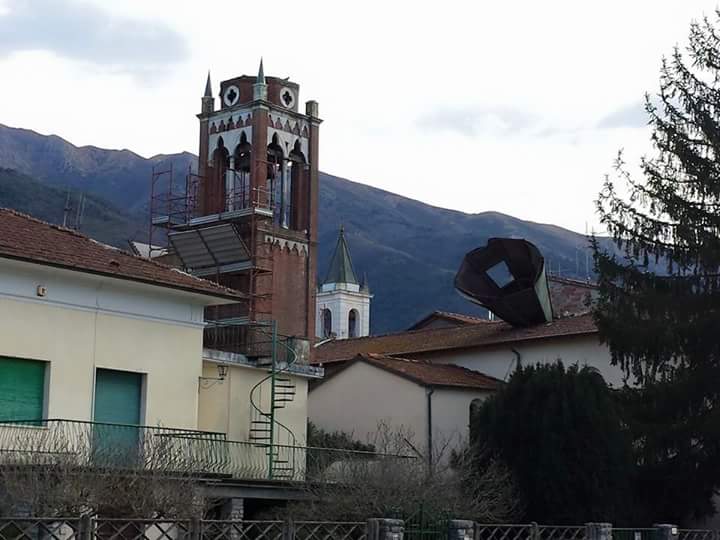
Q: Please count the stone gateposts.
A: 4